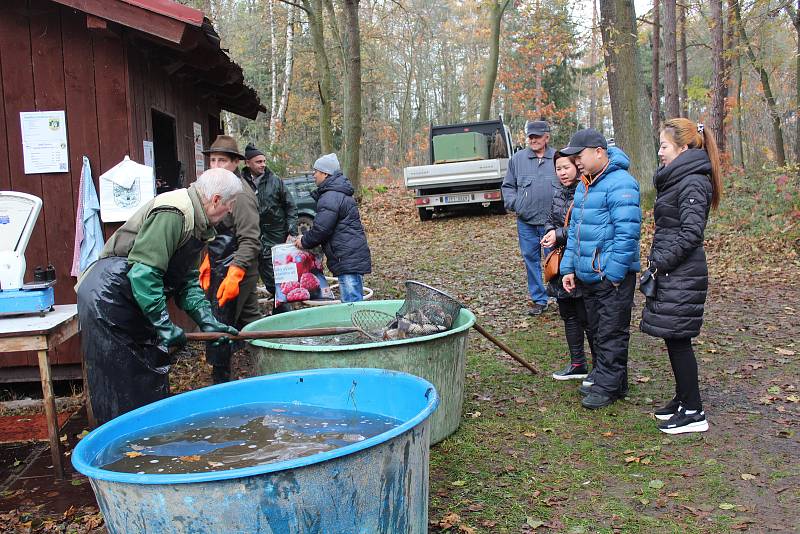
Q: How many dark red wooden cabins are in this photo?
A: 1